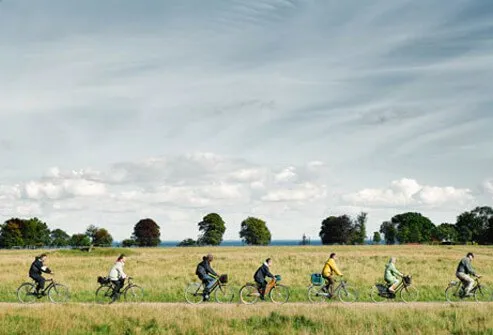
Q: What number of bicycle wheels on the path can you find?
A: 14